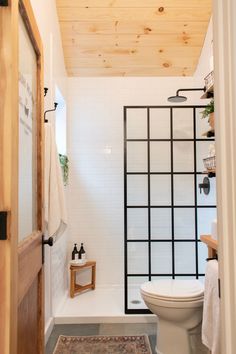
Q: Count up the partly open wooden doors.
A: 1